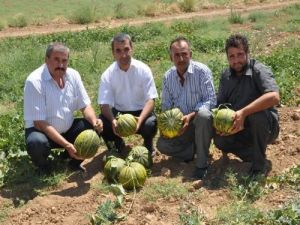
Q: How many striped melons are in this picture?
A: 7